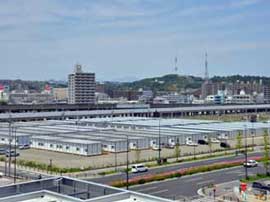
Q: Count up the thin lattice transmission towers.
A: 2